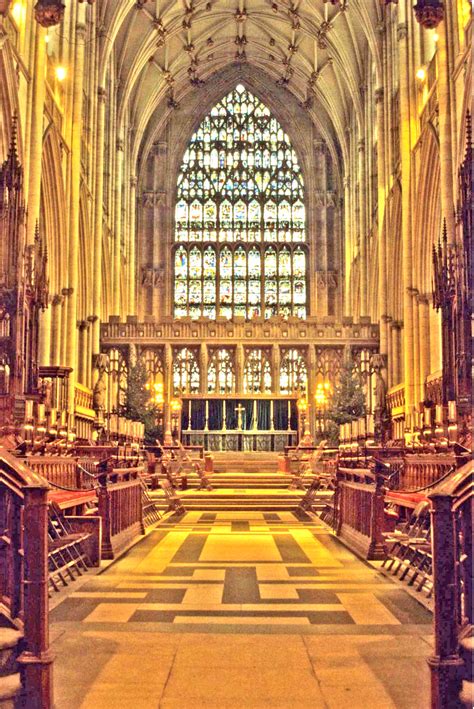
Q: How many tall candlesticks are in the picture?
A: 6